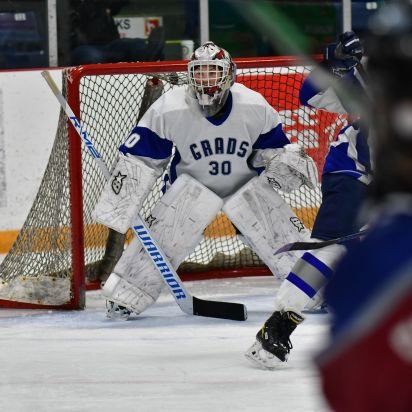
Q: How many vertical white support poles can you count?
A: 3